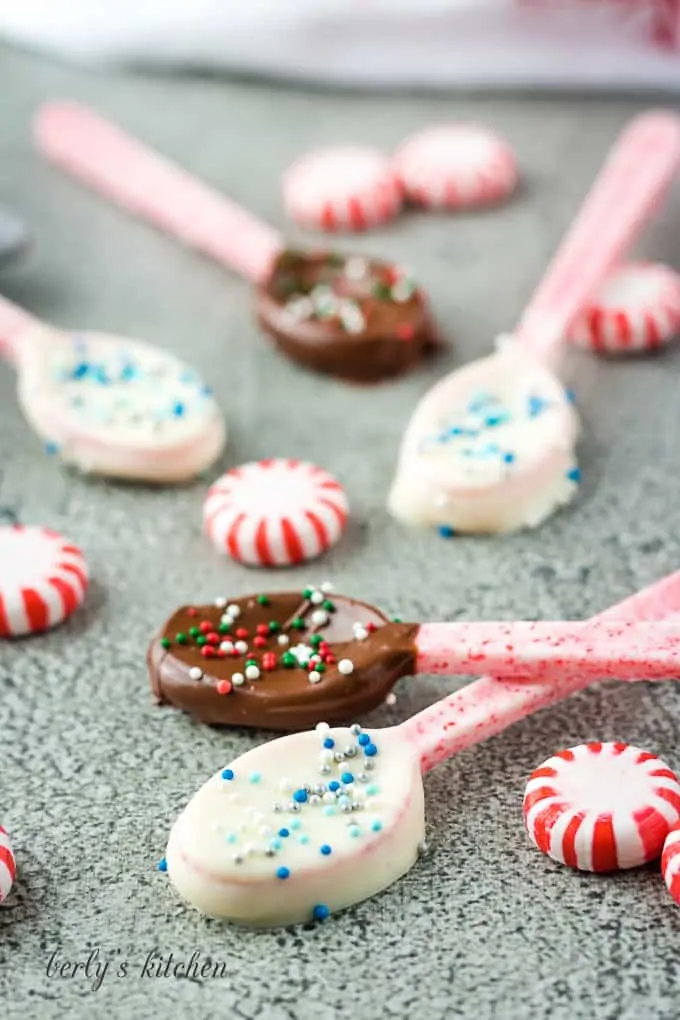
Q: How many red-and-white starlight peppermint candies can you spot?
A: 8